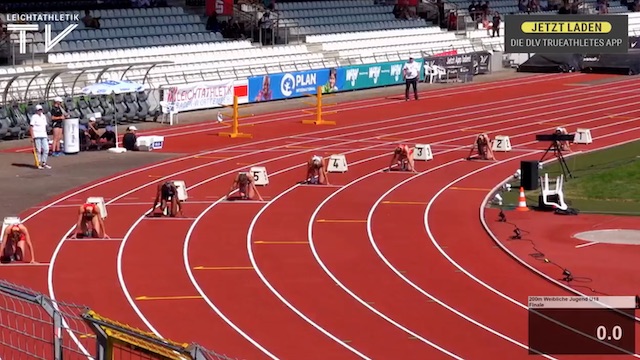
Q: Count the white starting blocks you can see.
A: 8